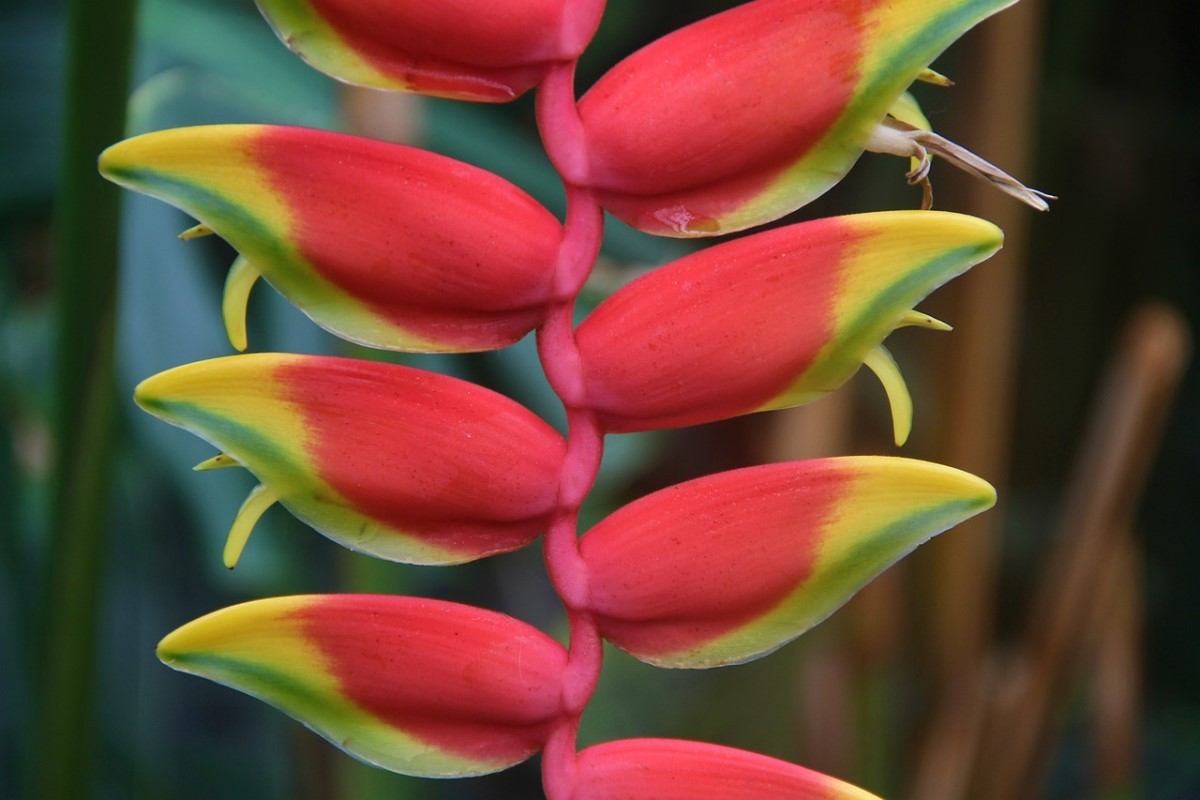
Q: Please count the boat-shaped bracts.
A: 8